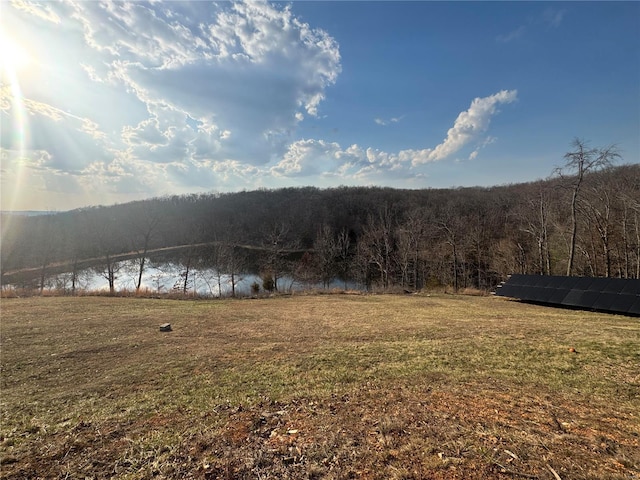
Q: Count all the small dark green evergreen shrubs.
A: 2